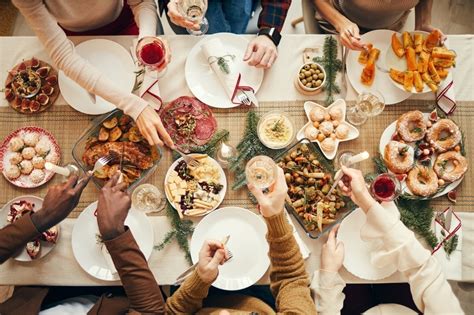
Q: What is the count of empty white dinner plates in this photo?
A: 5